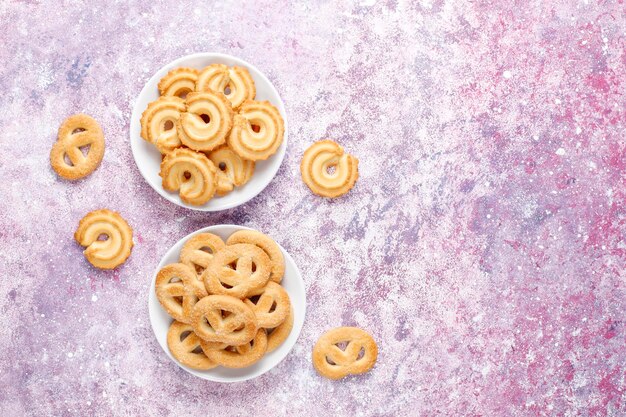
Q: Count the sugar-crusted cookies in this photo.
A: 11